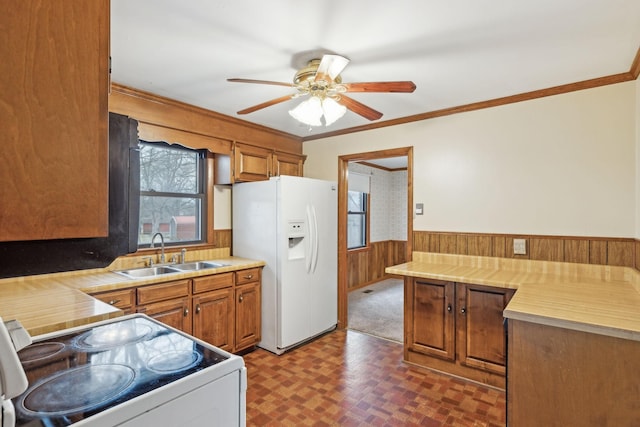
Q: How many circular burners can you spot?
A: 4